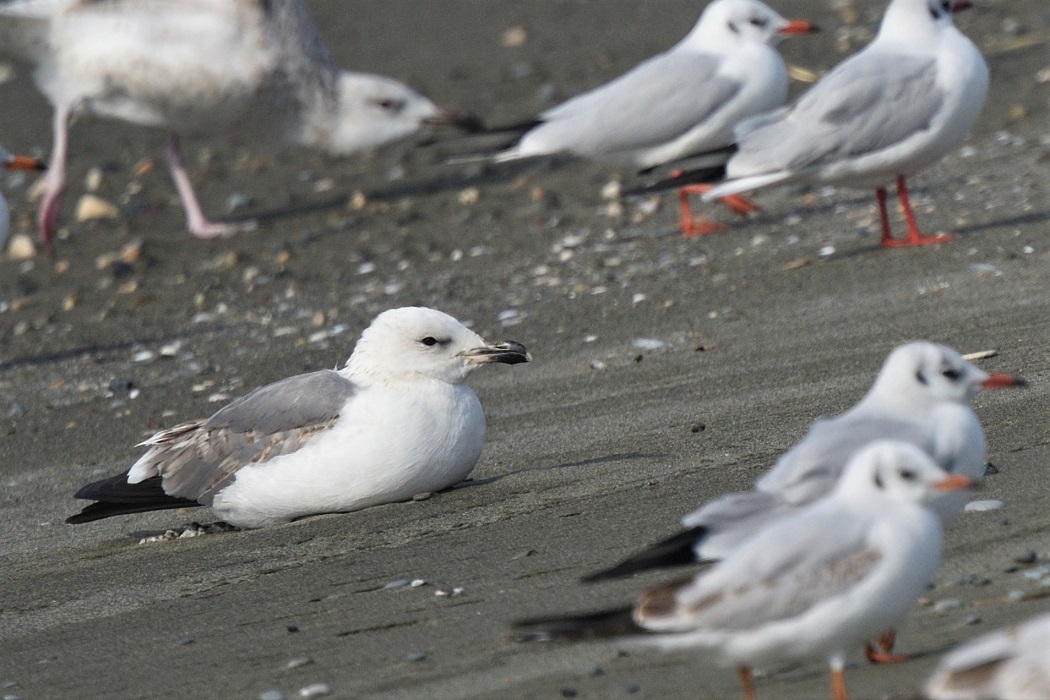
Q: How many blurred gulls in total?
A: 7